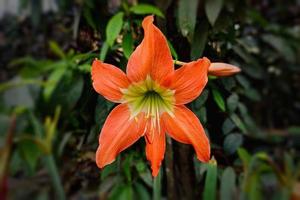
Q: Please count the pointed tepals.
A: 6